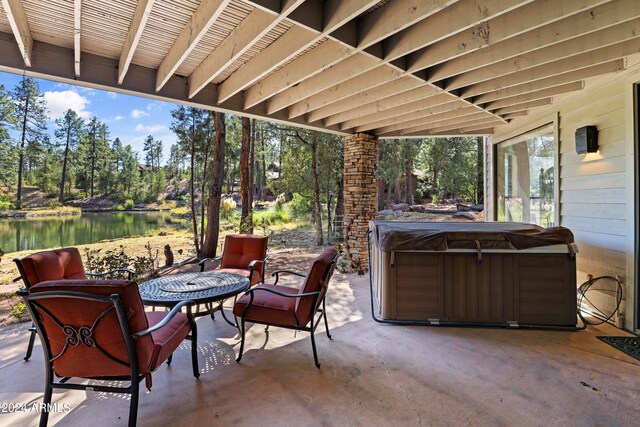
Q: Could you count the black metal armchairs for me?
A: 4